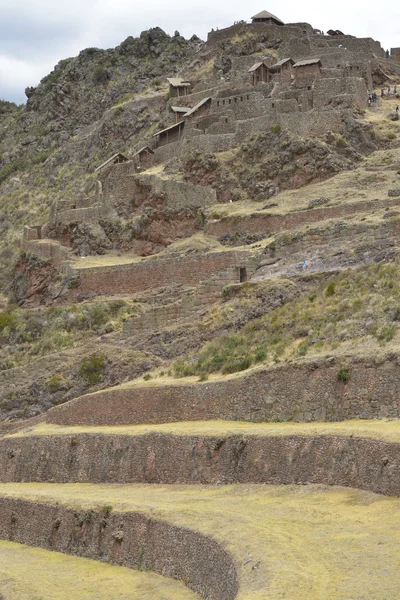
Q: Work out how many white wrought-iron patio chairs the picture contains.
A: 0